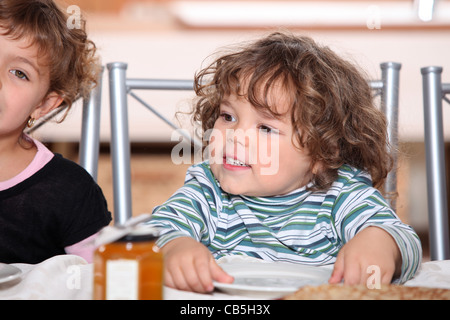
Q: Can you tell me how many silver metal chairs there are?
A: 3